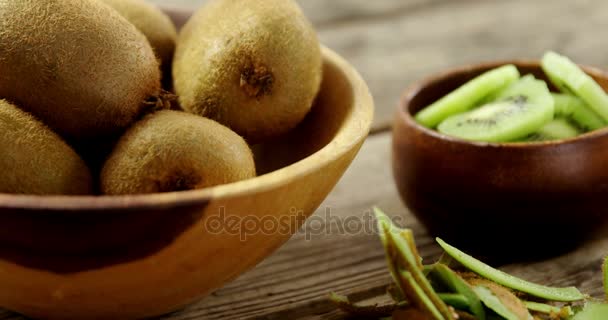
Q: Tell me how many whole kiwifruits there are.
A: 5